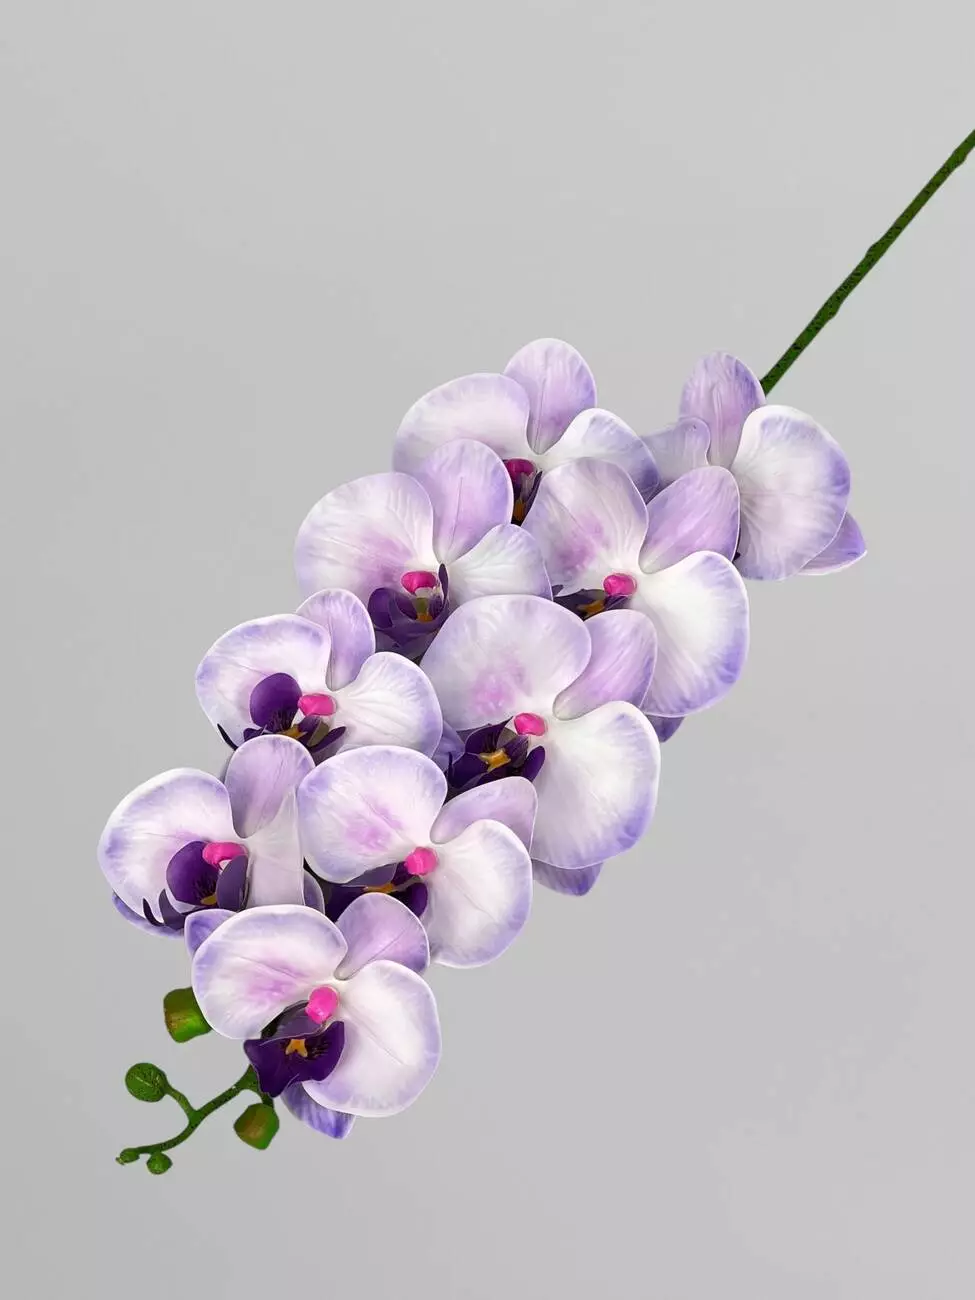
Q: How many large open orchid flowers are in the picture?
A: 9